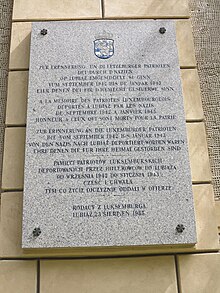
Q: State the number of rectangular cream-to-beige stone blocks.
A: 13